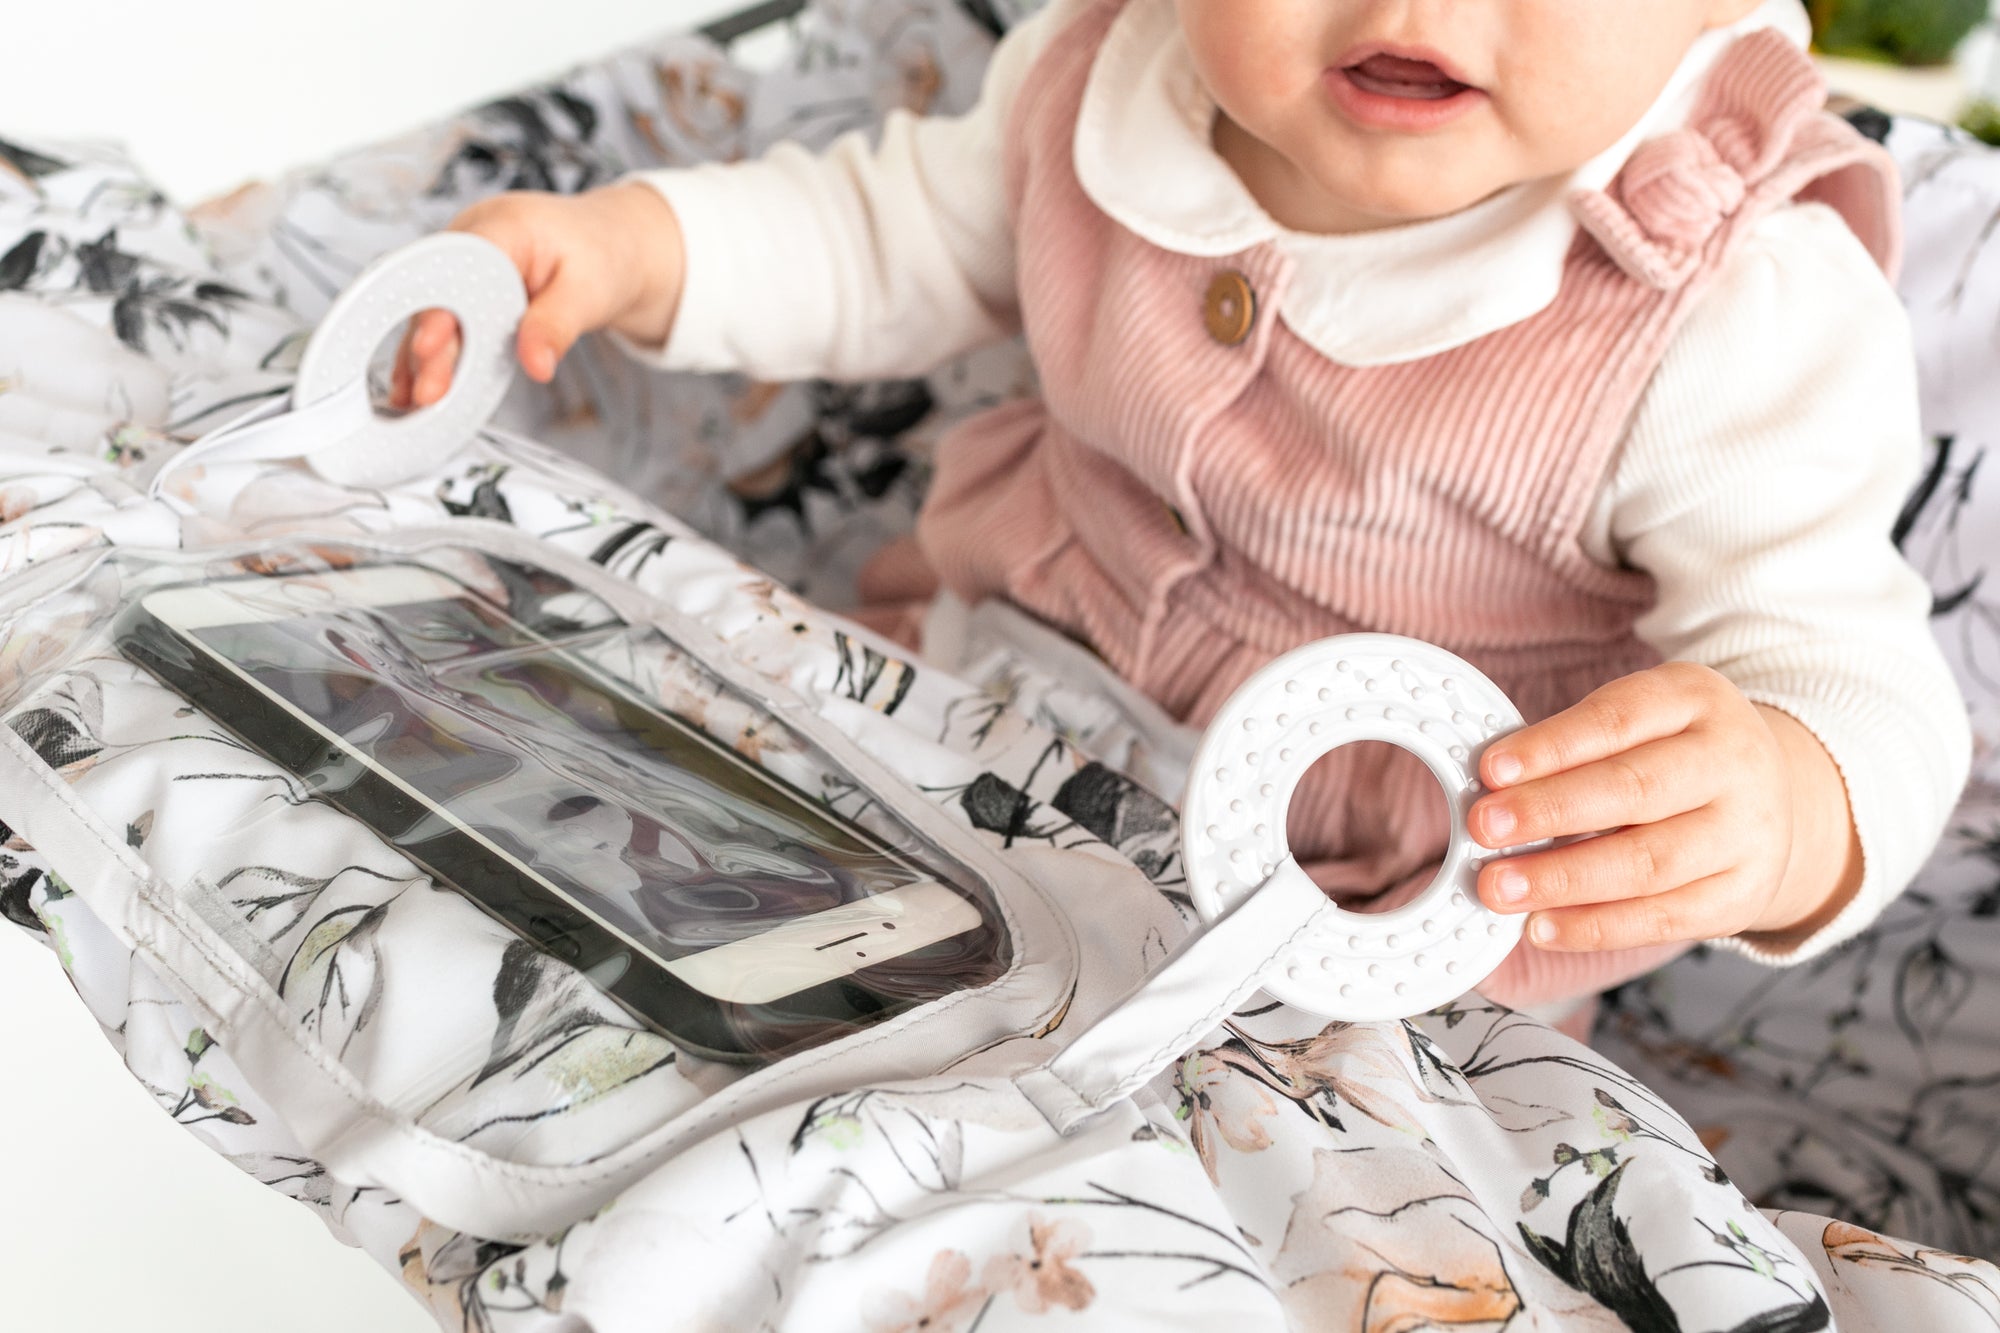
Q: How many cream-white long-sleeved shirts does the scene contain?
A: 1